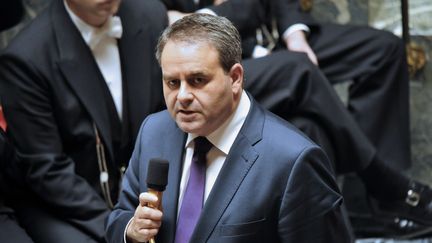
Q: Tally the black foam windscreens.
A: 1